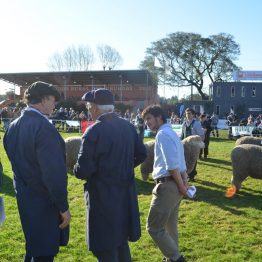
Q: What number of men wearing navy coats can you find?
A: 2